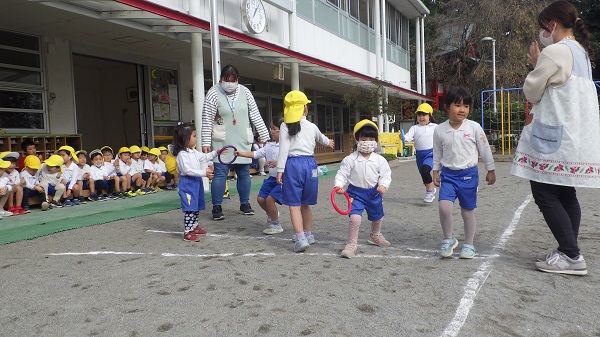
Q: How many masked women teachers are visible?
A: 2